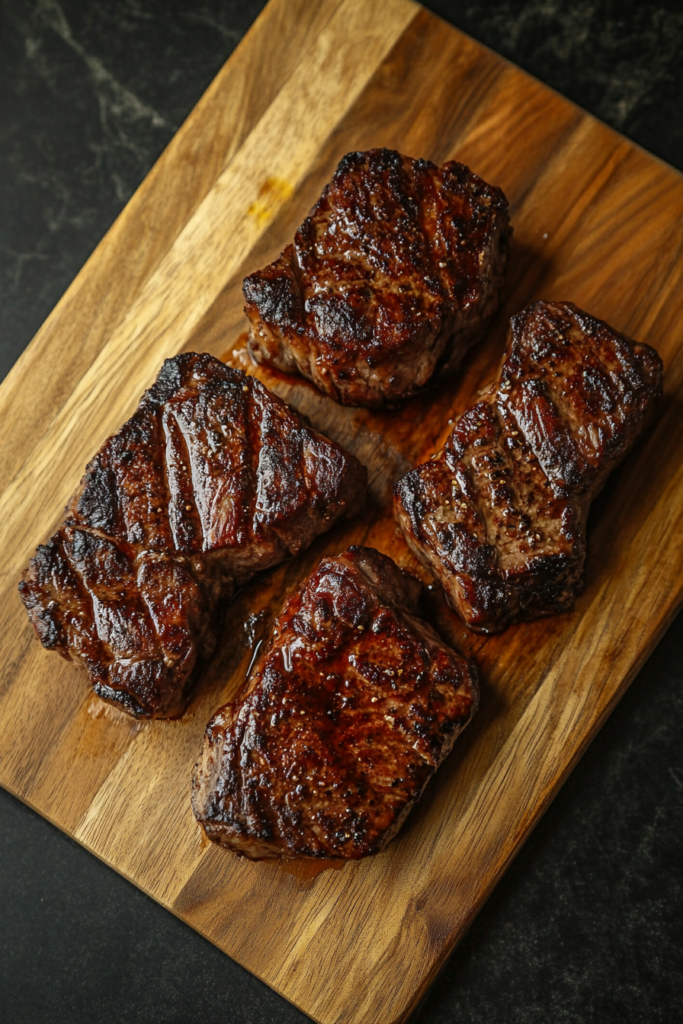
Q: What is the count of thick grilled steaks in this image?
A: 4